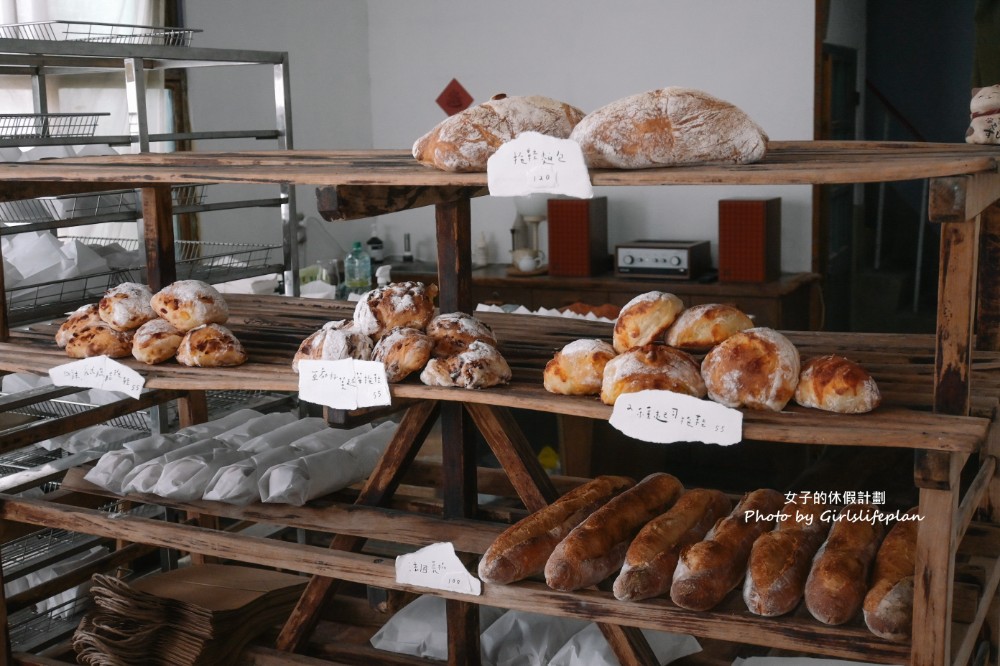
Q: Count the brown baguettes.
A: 7